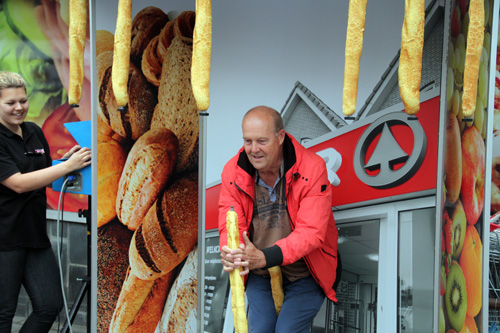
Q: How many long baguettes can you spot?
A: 8